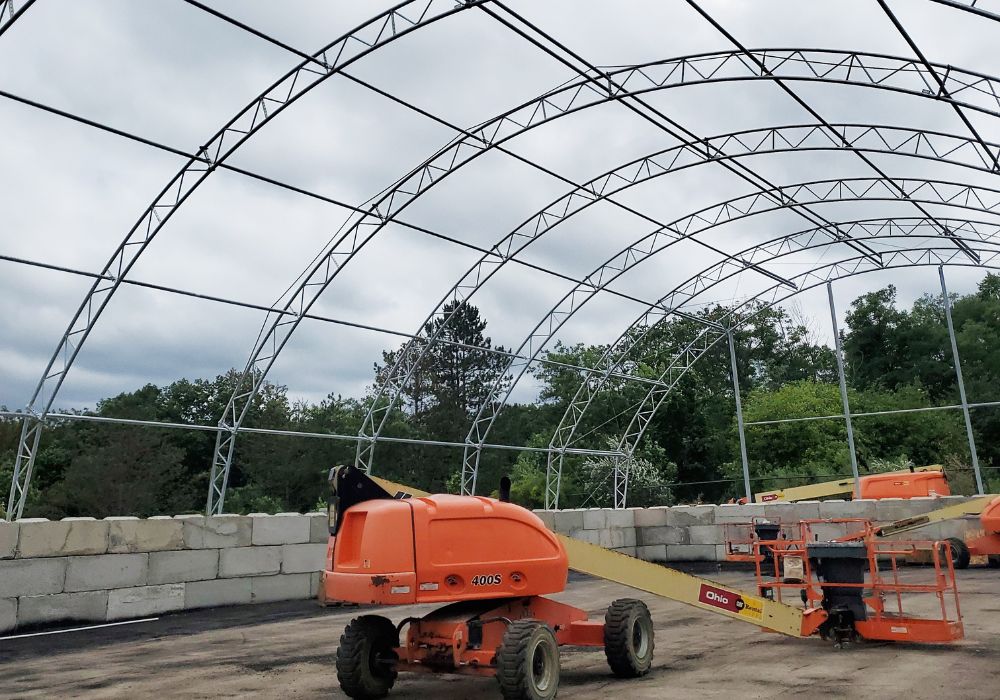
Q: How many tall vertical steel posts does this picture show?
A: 3